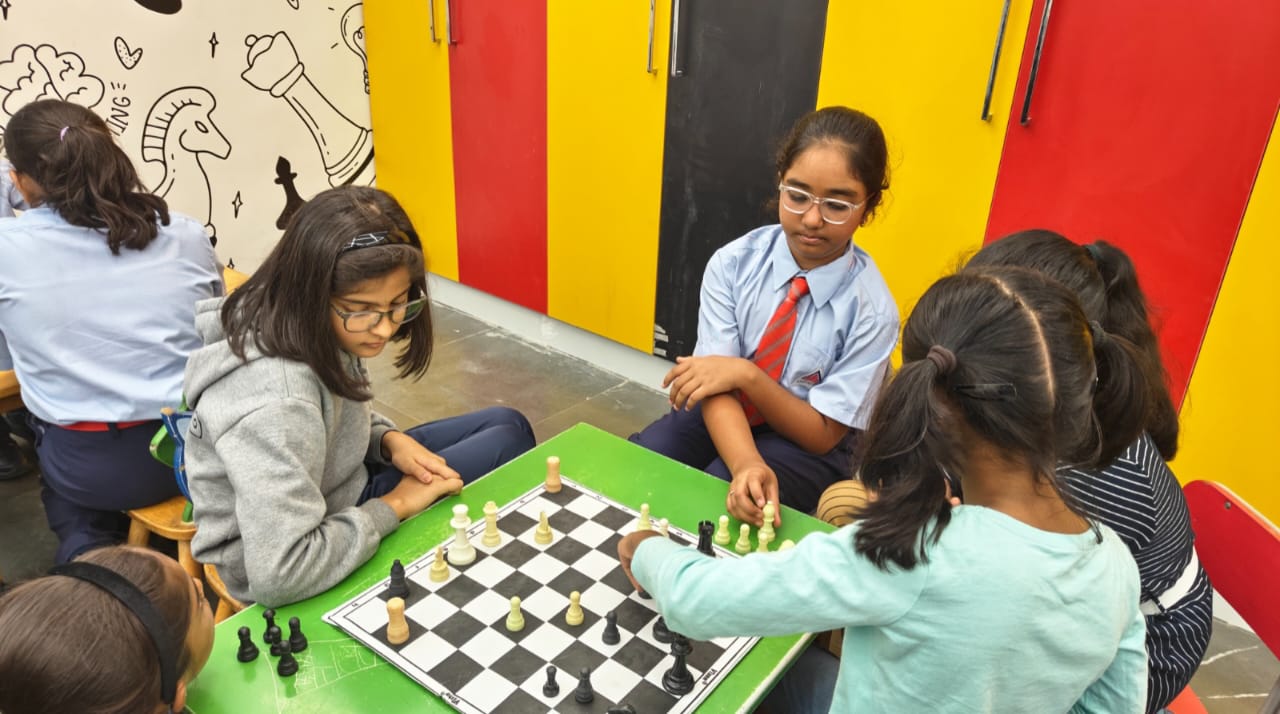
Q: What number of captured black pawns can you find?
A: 5